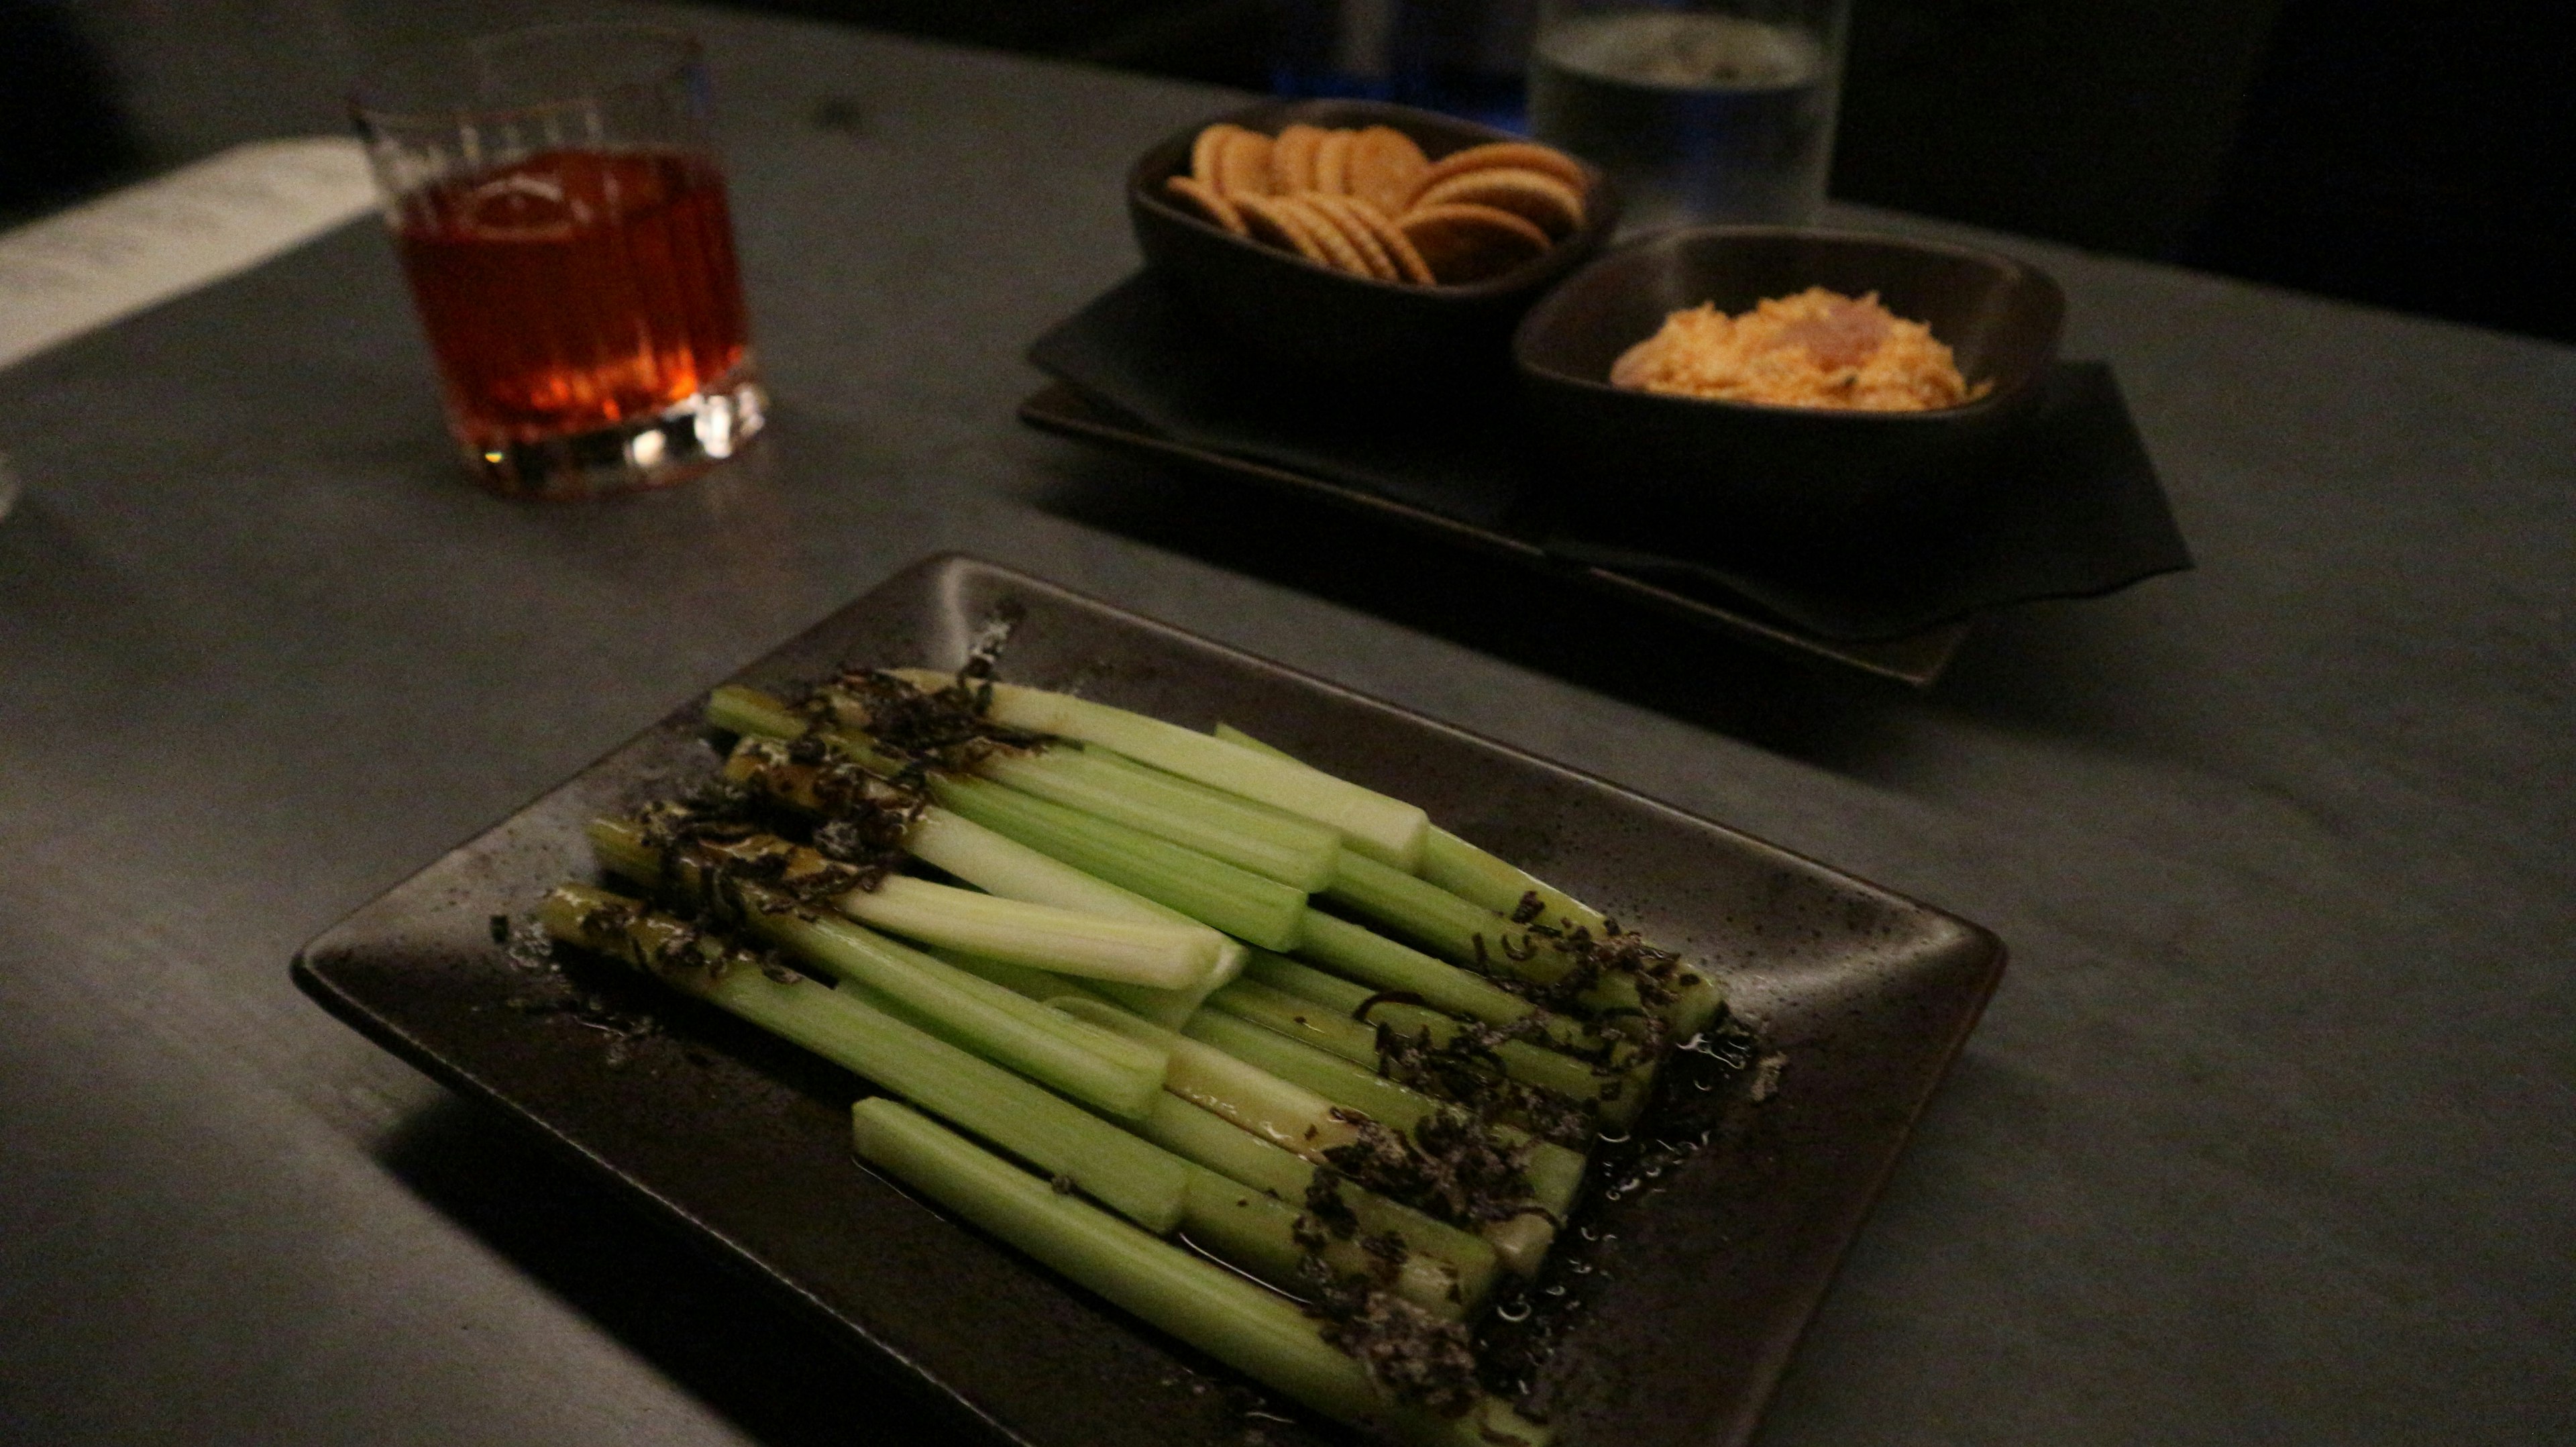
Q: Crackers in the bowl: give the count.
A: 13